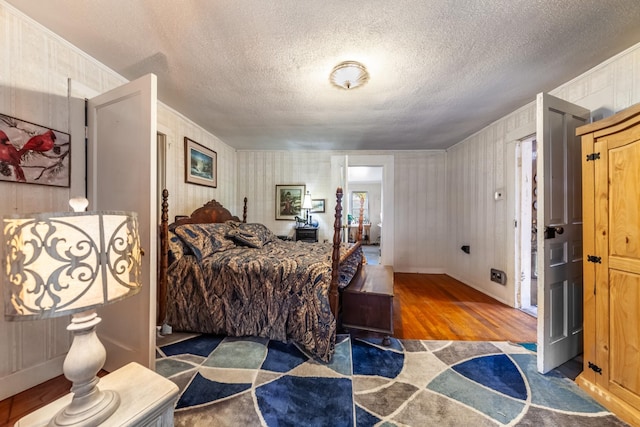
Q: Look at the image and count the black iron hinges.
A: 3